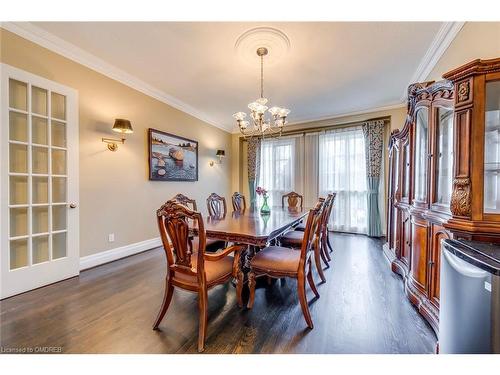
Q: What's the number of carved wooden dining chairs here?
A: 8